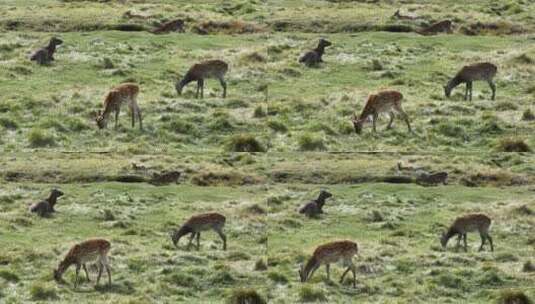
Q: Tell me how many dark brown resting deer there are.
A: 4